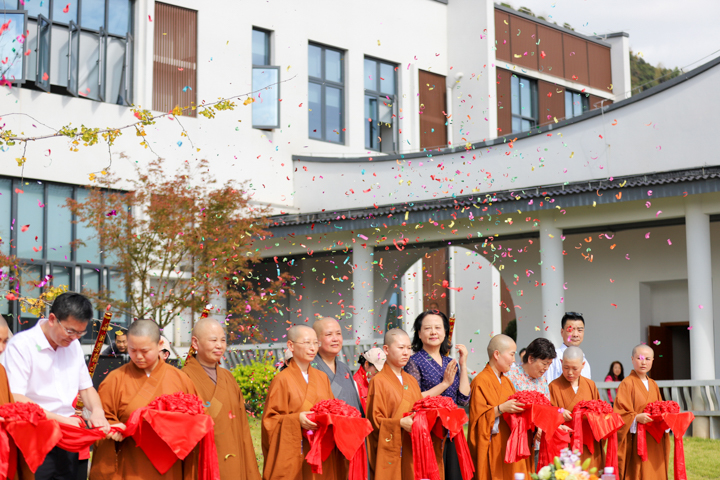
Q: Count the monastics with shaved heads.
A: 9